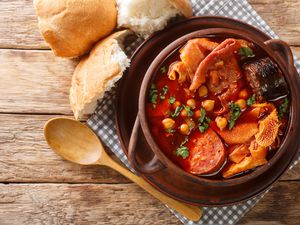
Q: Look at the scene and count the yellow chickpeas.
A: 11